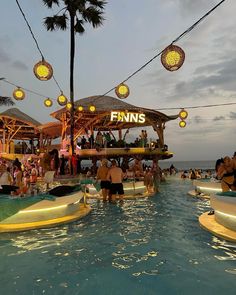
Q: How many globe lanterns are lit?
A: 11